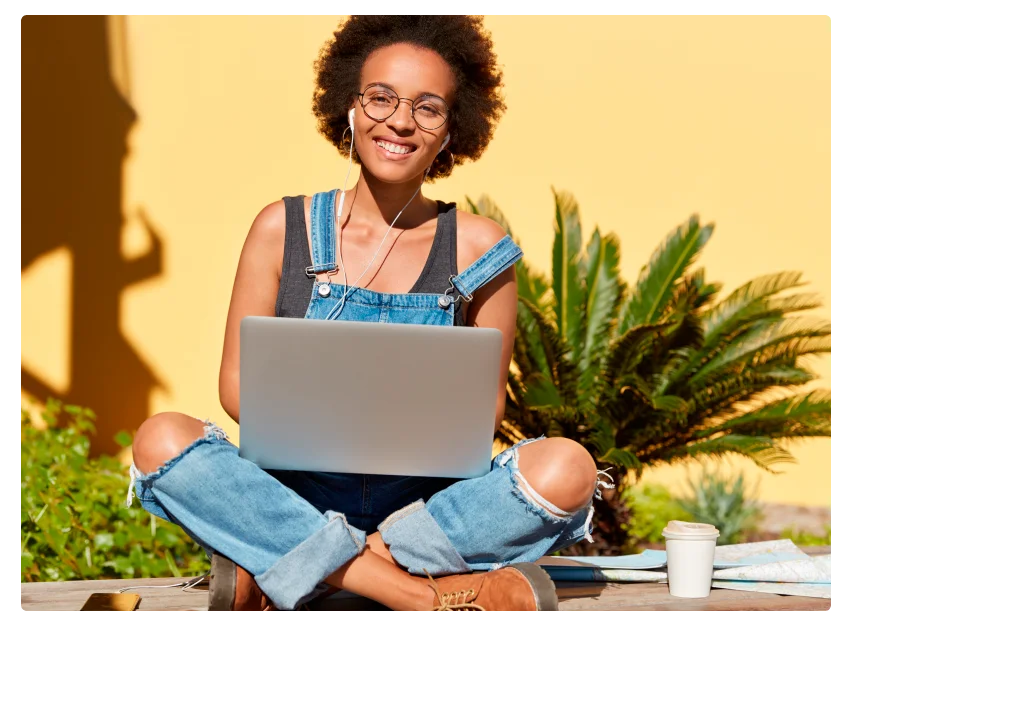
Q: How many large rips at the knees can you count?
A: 2